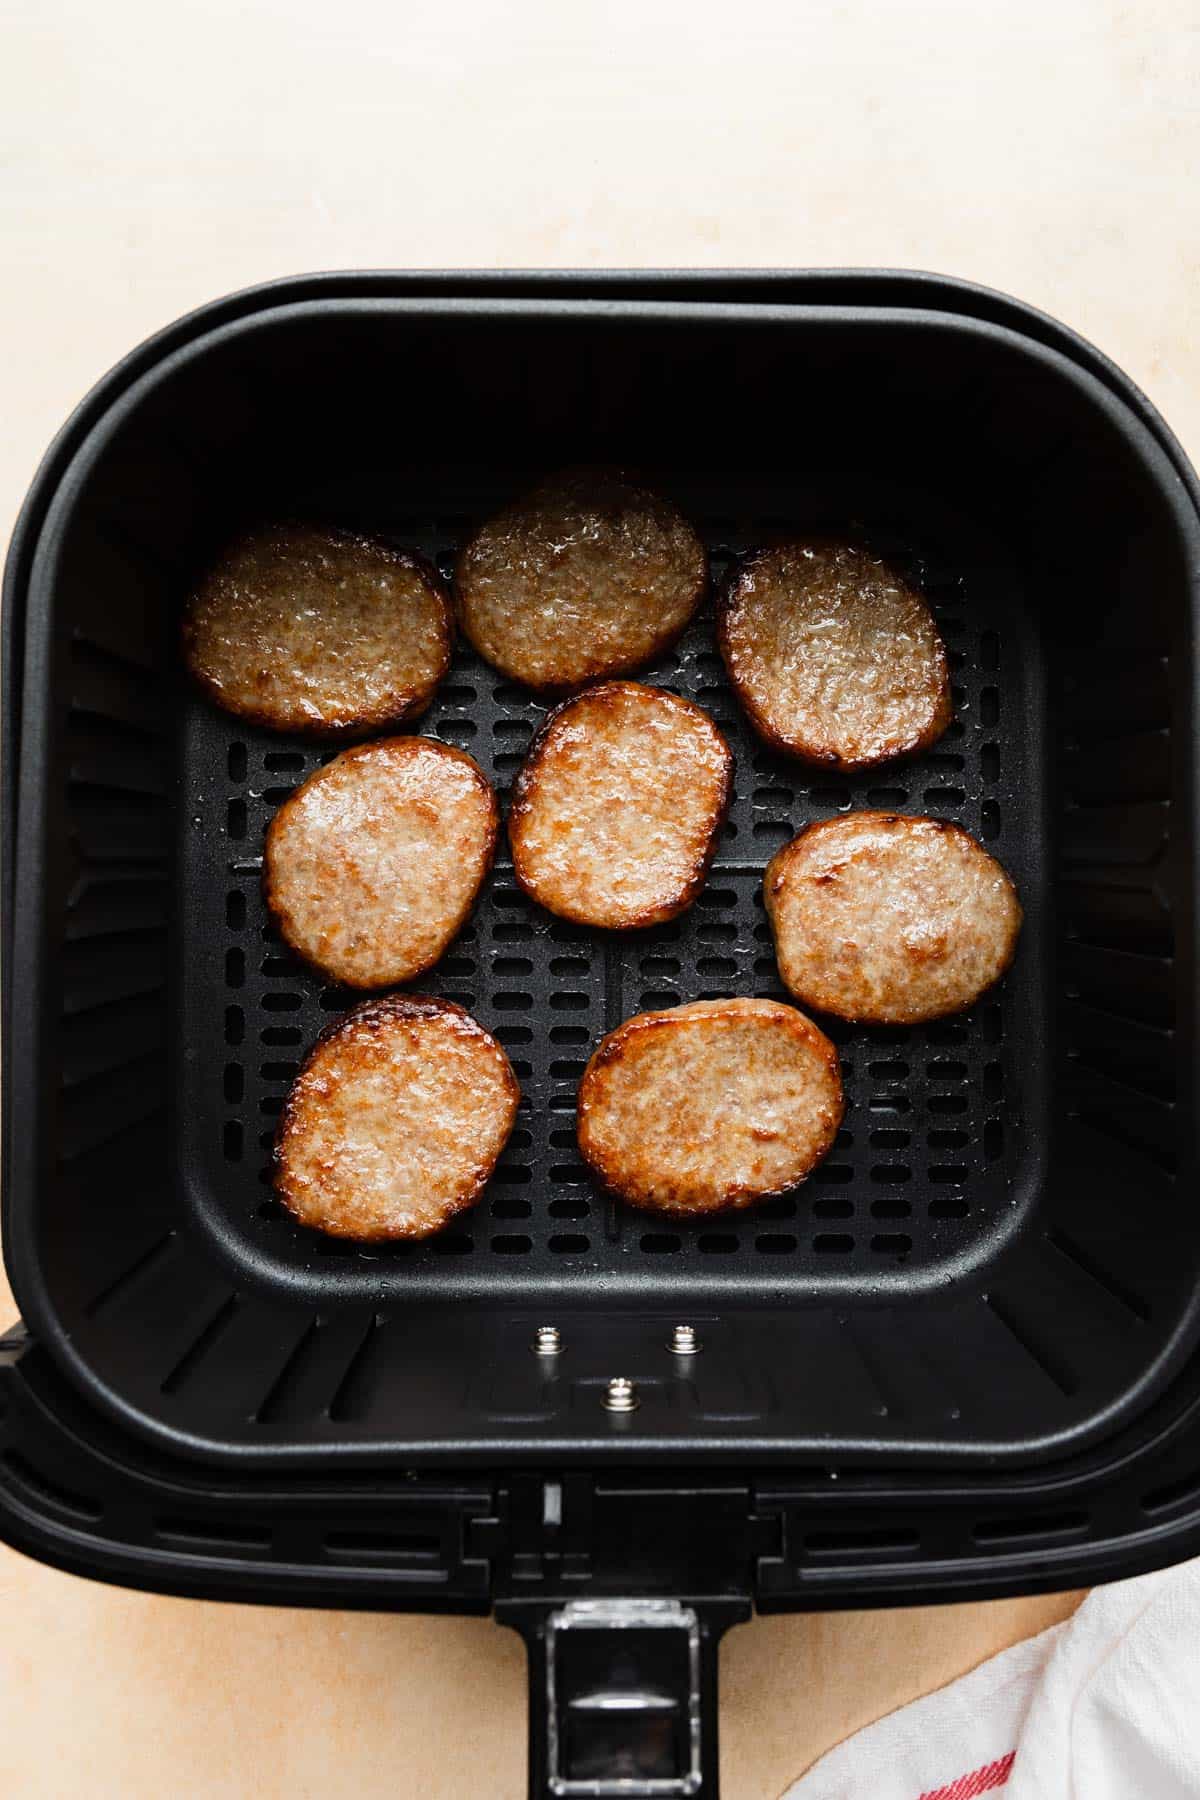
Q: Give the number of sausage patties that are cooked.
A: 8